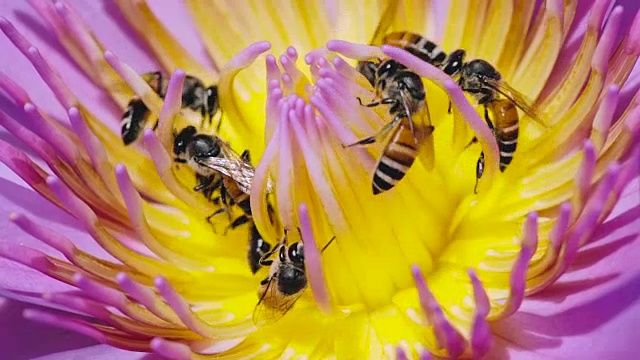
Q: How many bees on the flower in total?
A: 6